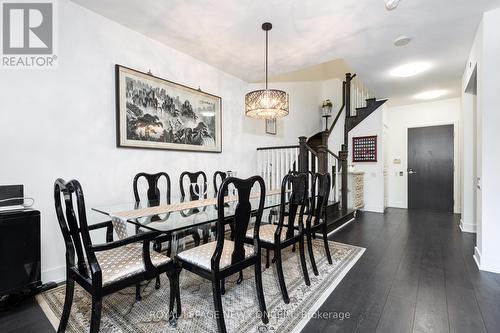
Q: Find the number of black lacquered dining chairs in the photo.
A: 8